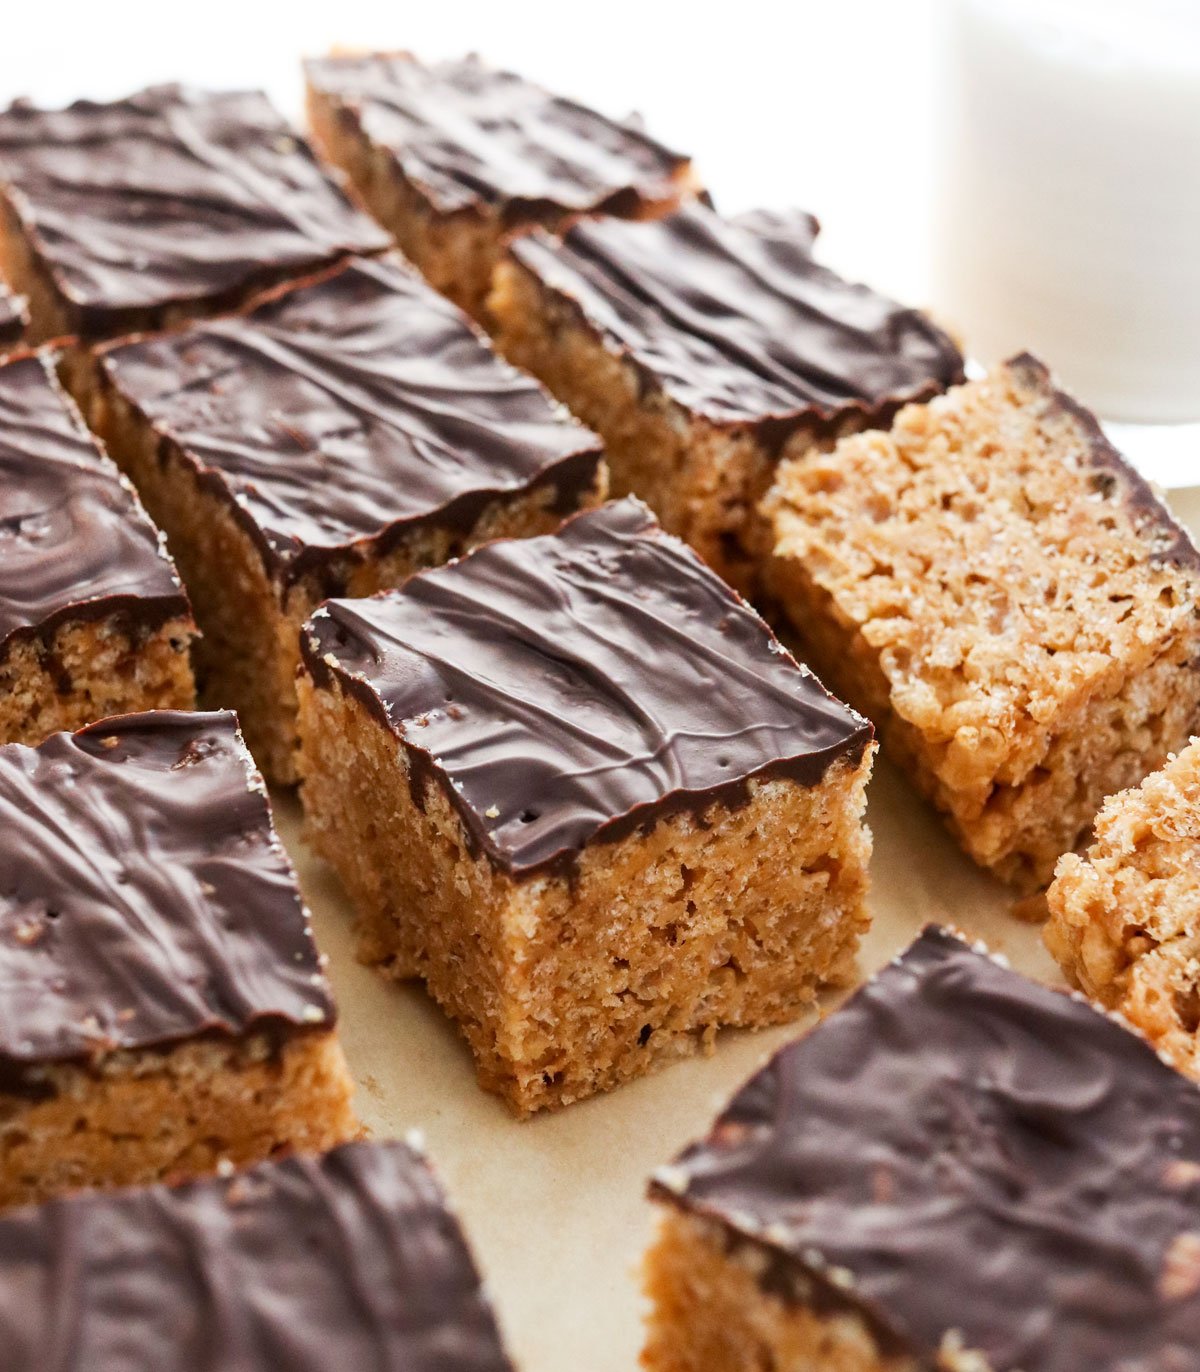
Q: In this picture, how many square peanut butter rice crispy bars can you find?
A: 12